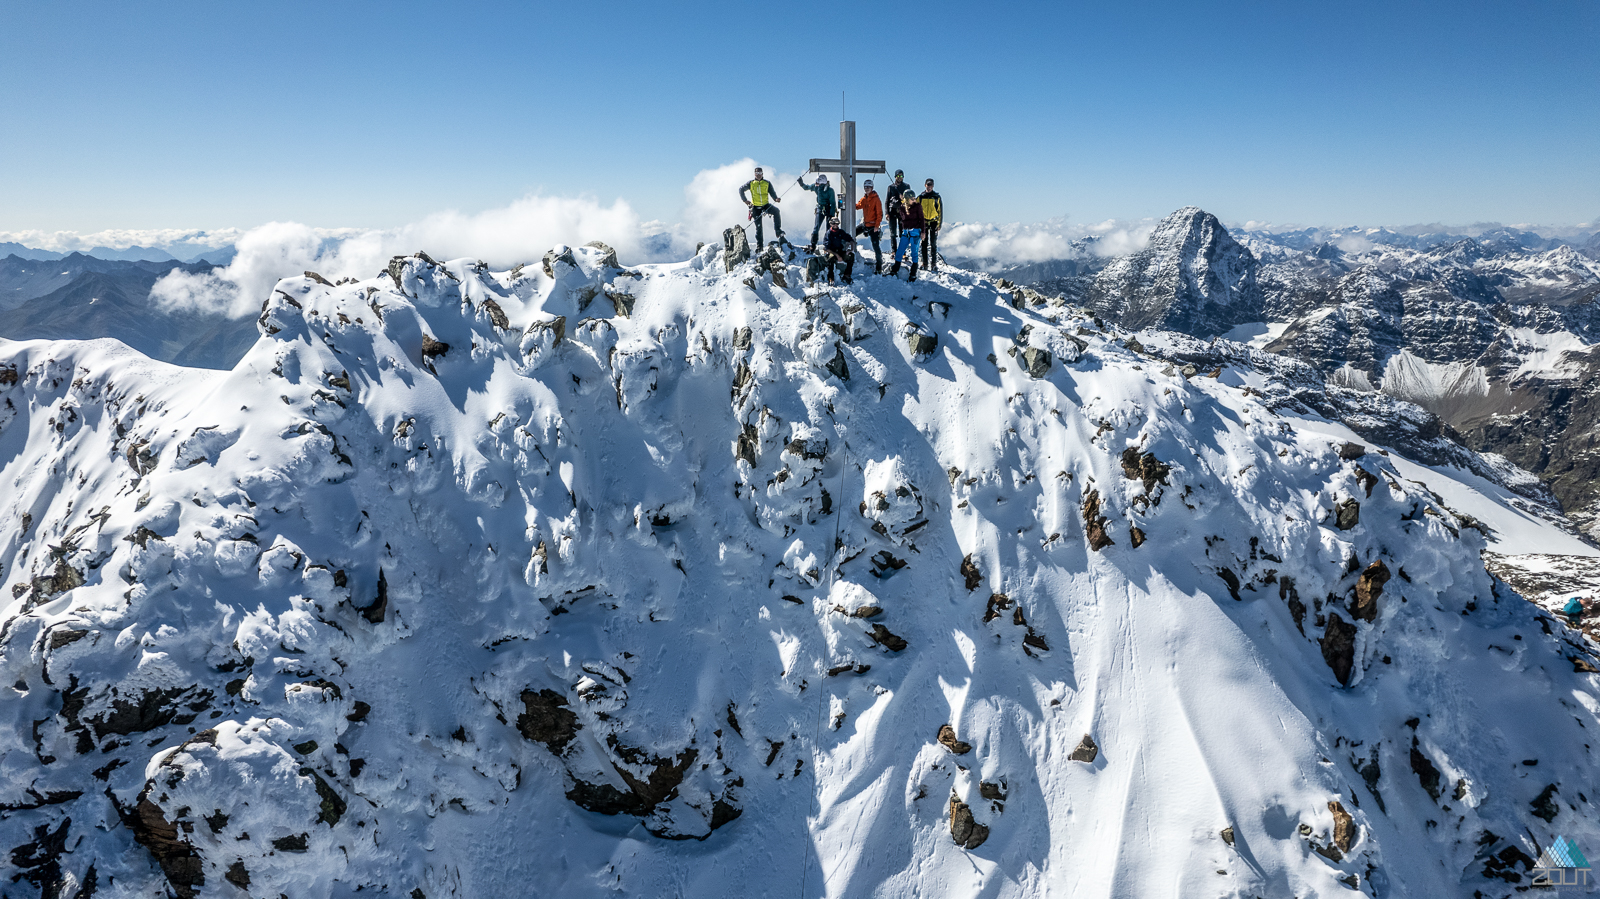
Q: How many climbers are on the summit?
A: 7